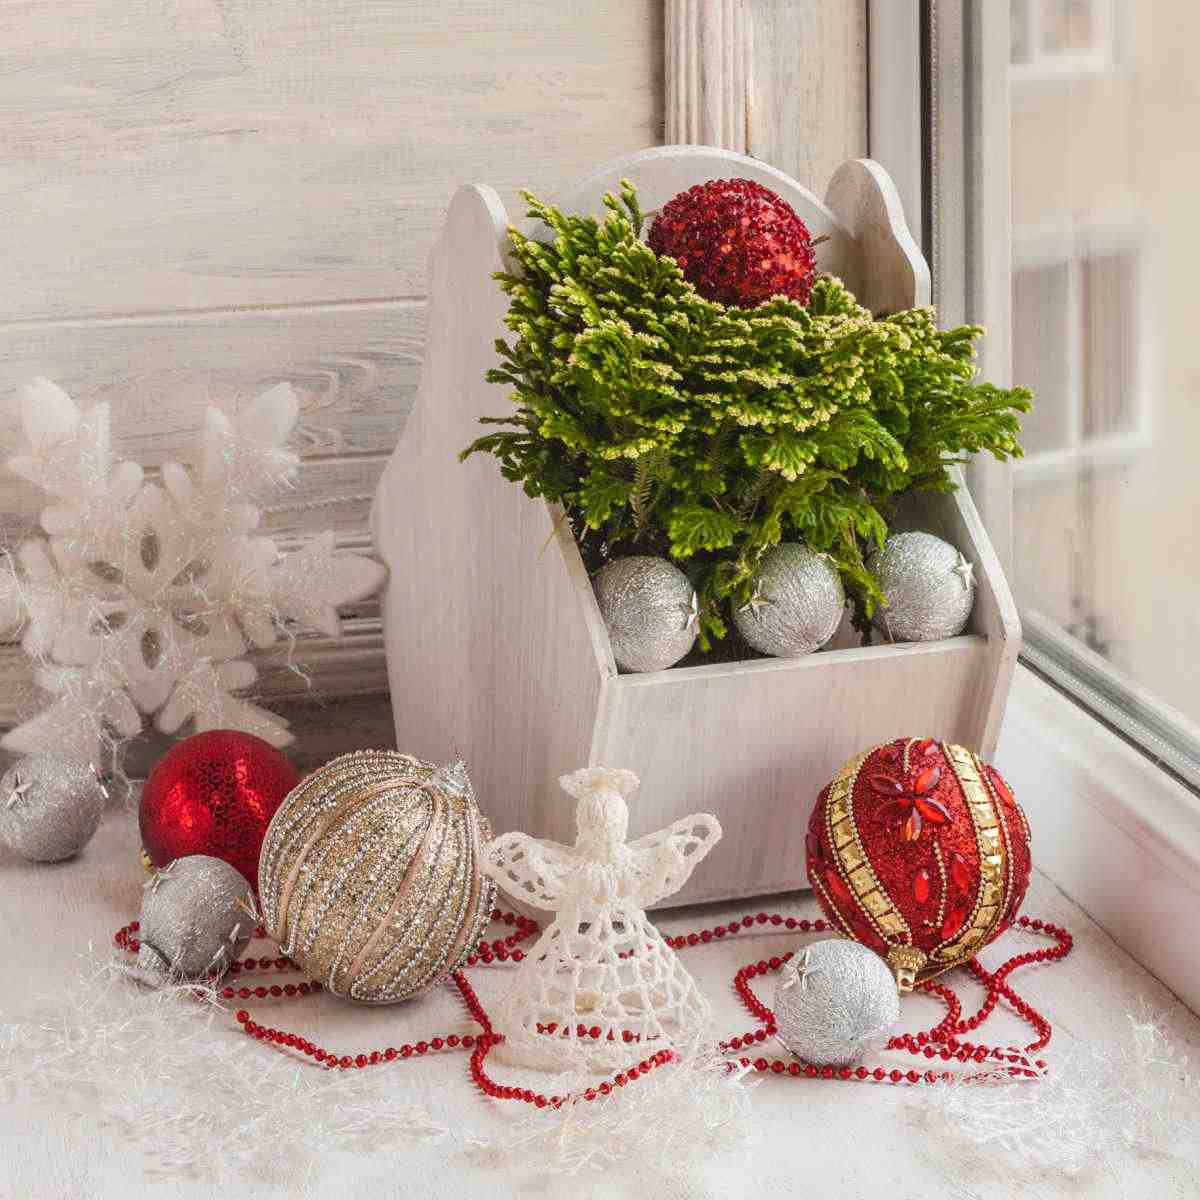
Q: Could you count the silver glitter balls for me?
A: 6